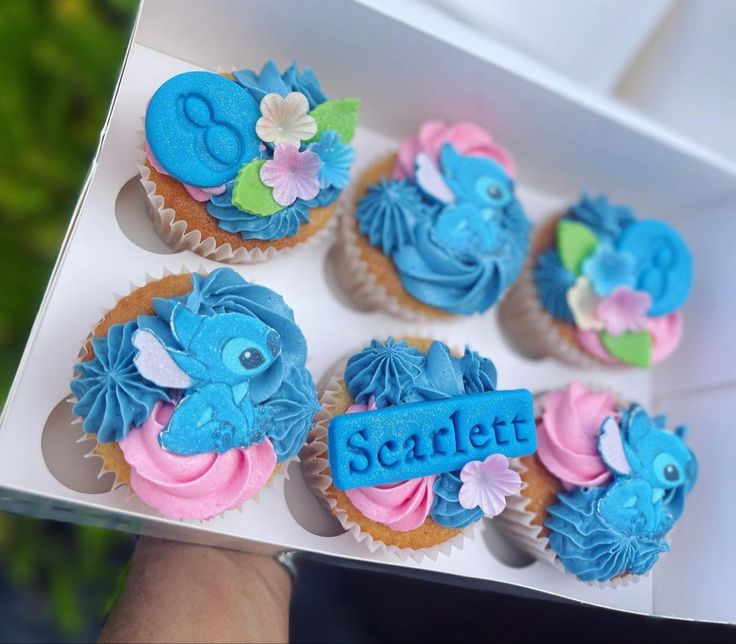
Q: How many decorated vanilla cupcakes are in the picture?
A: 6